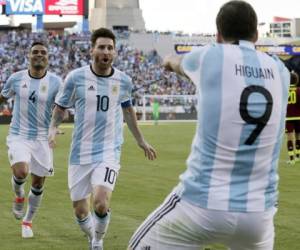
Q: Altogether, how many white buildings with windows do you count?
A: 1